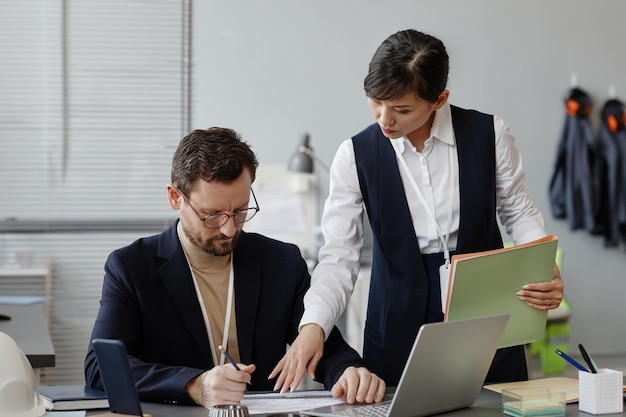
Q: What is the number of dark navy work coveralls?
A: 2